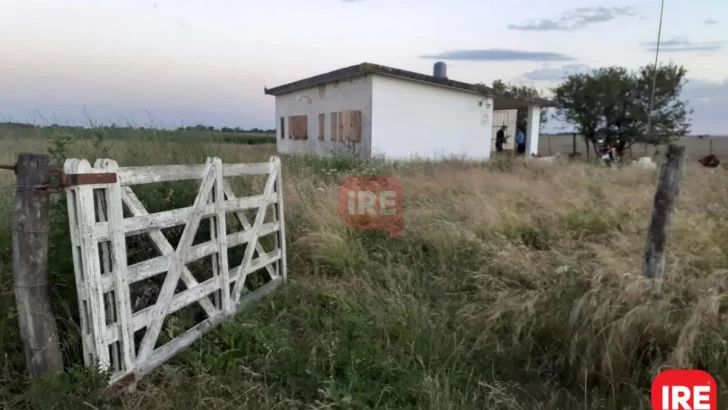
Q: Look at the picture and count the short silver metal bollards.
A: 0